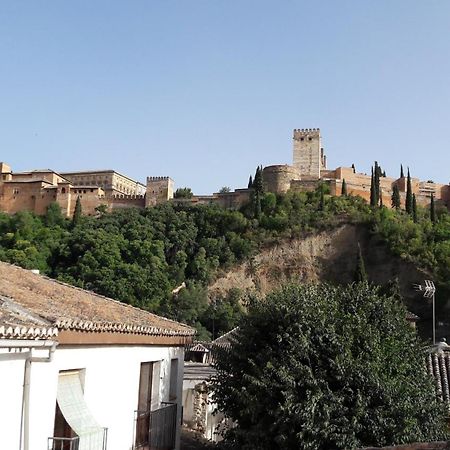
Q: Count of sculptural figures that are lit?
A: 0